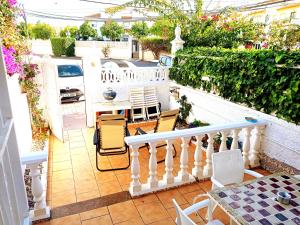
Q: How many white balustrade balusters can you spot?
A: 11